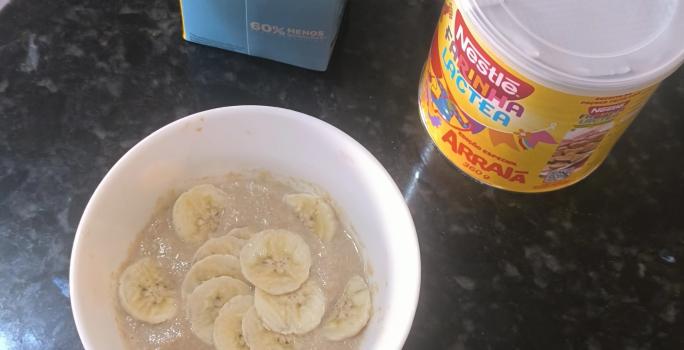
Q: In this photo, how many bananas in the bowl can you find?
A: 12